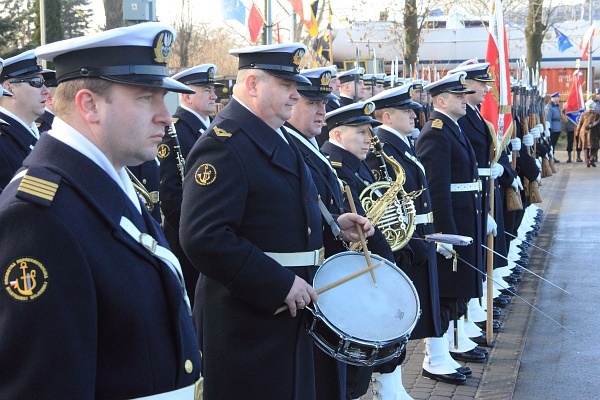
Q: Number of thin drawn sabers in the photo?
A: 3